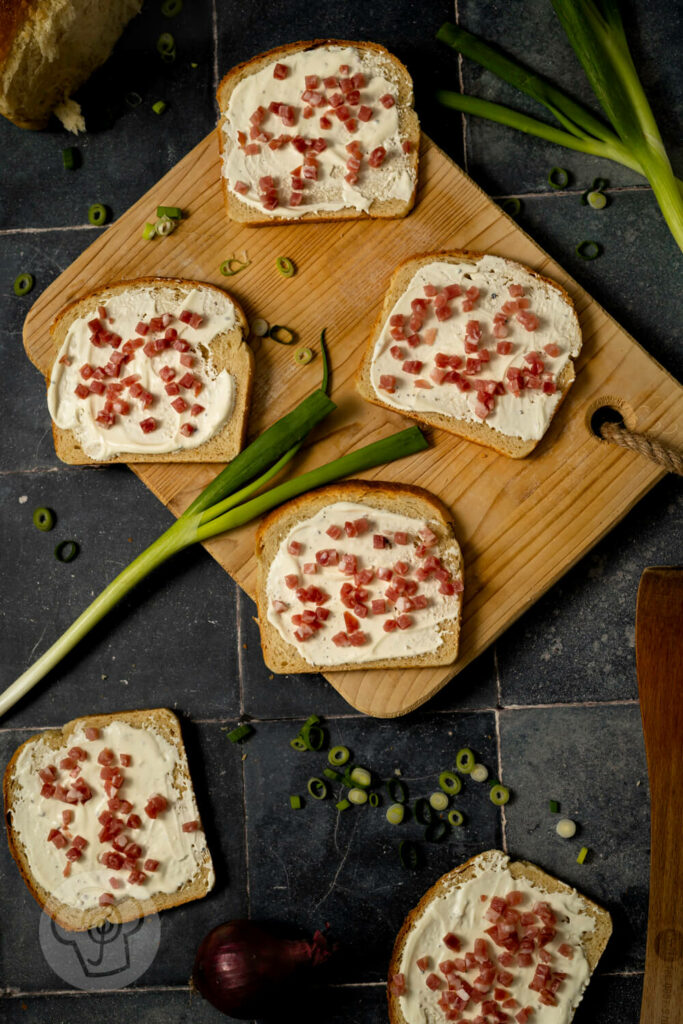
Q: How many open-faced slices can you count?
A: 6